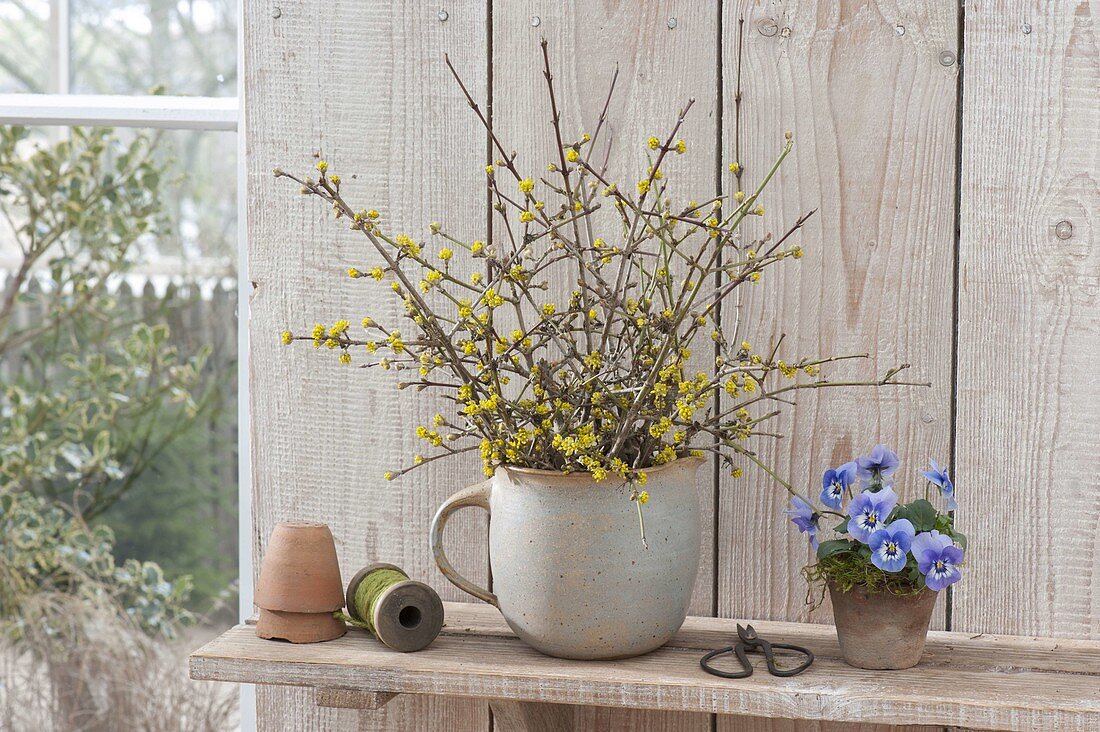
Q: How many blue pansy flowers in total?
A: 7